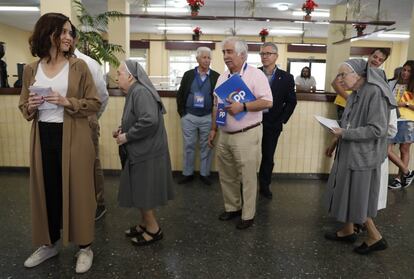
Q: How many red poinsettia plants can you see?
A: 5